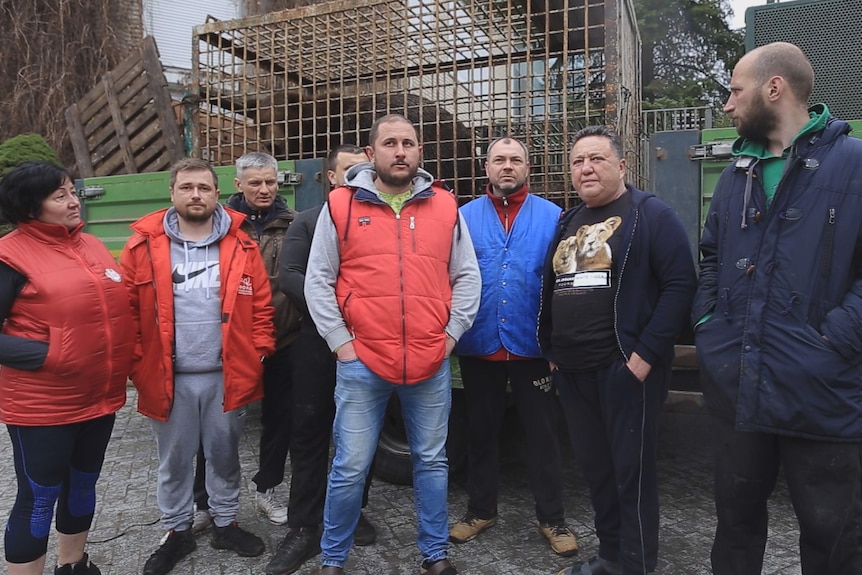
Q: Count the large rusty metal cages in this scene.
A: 1